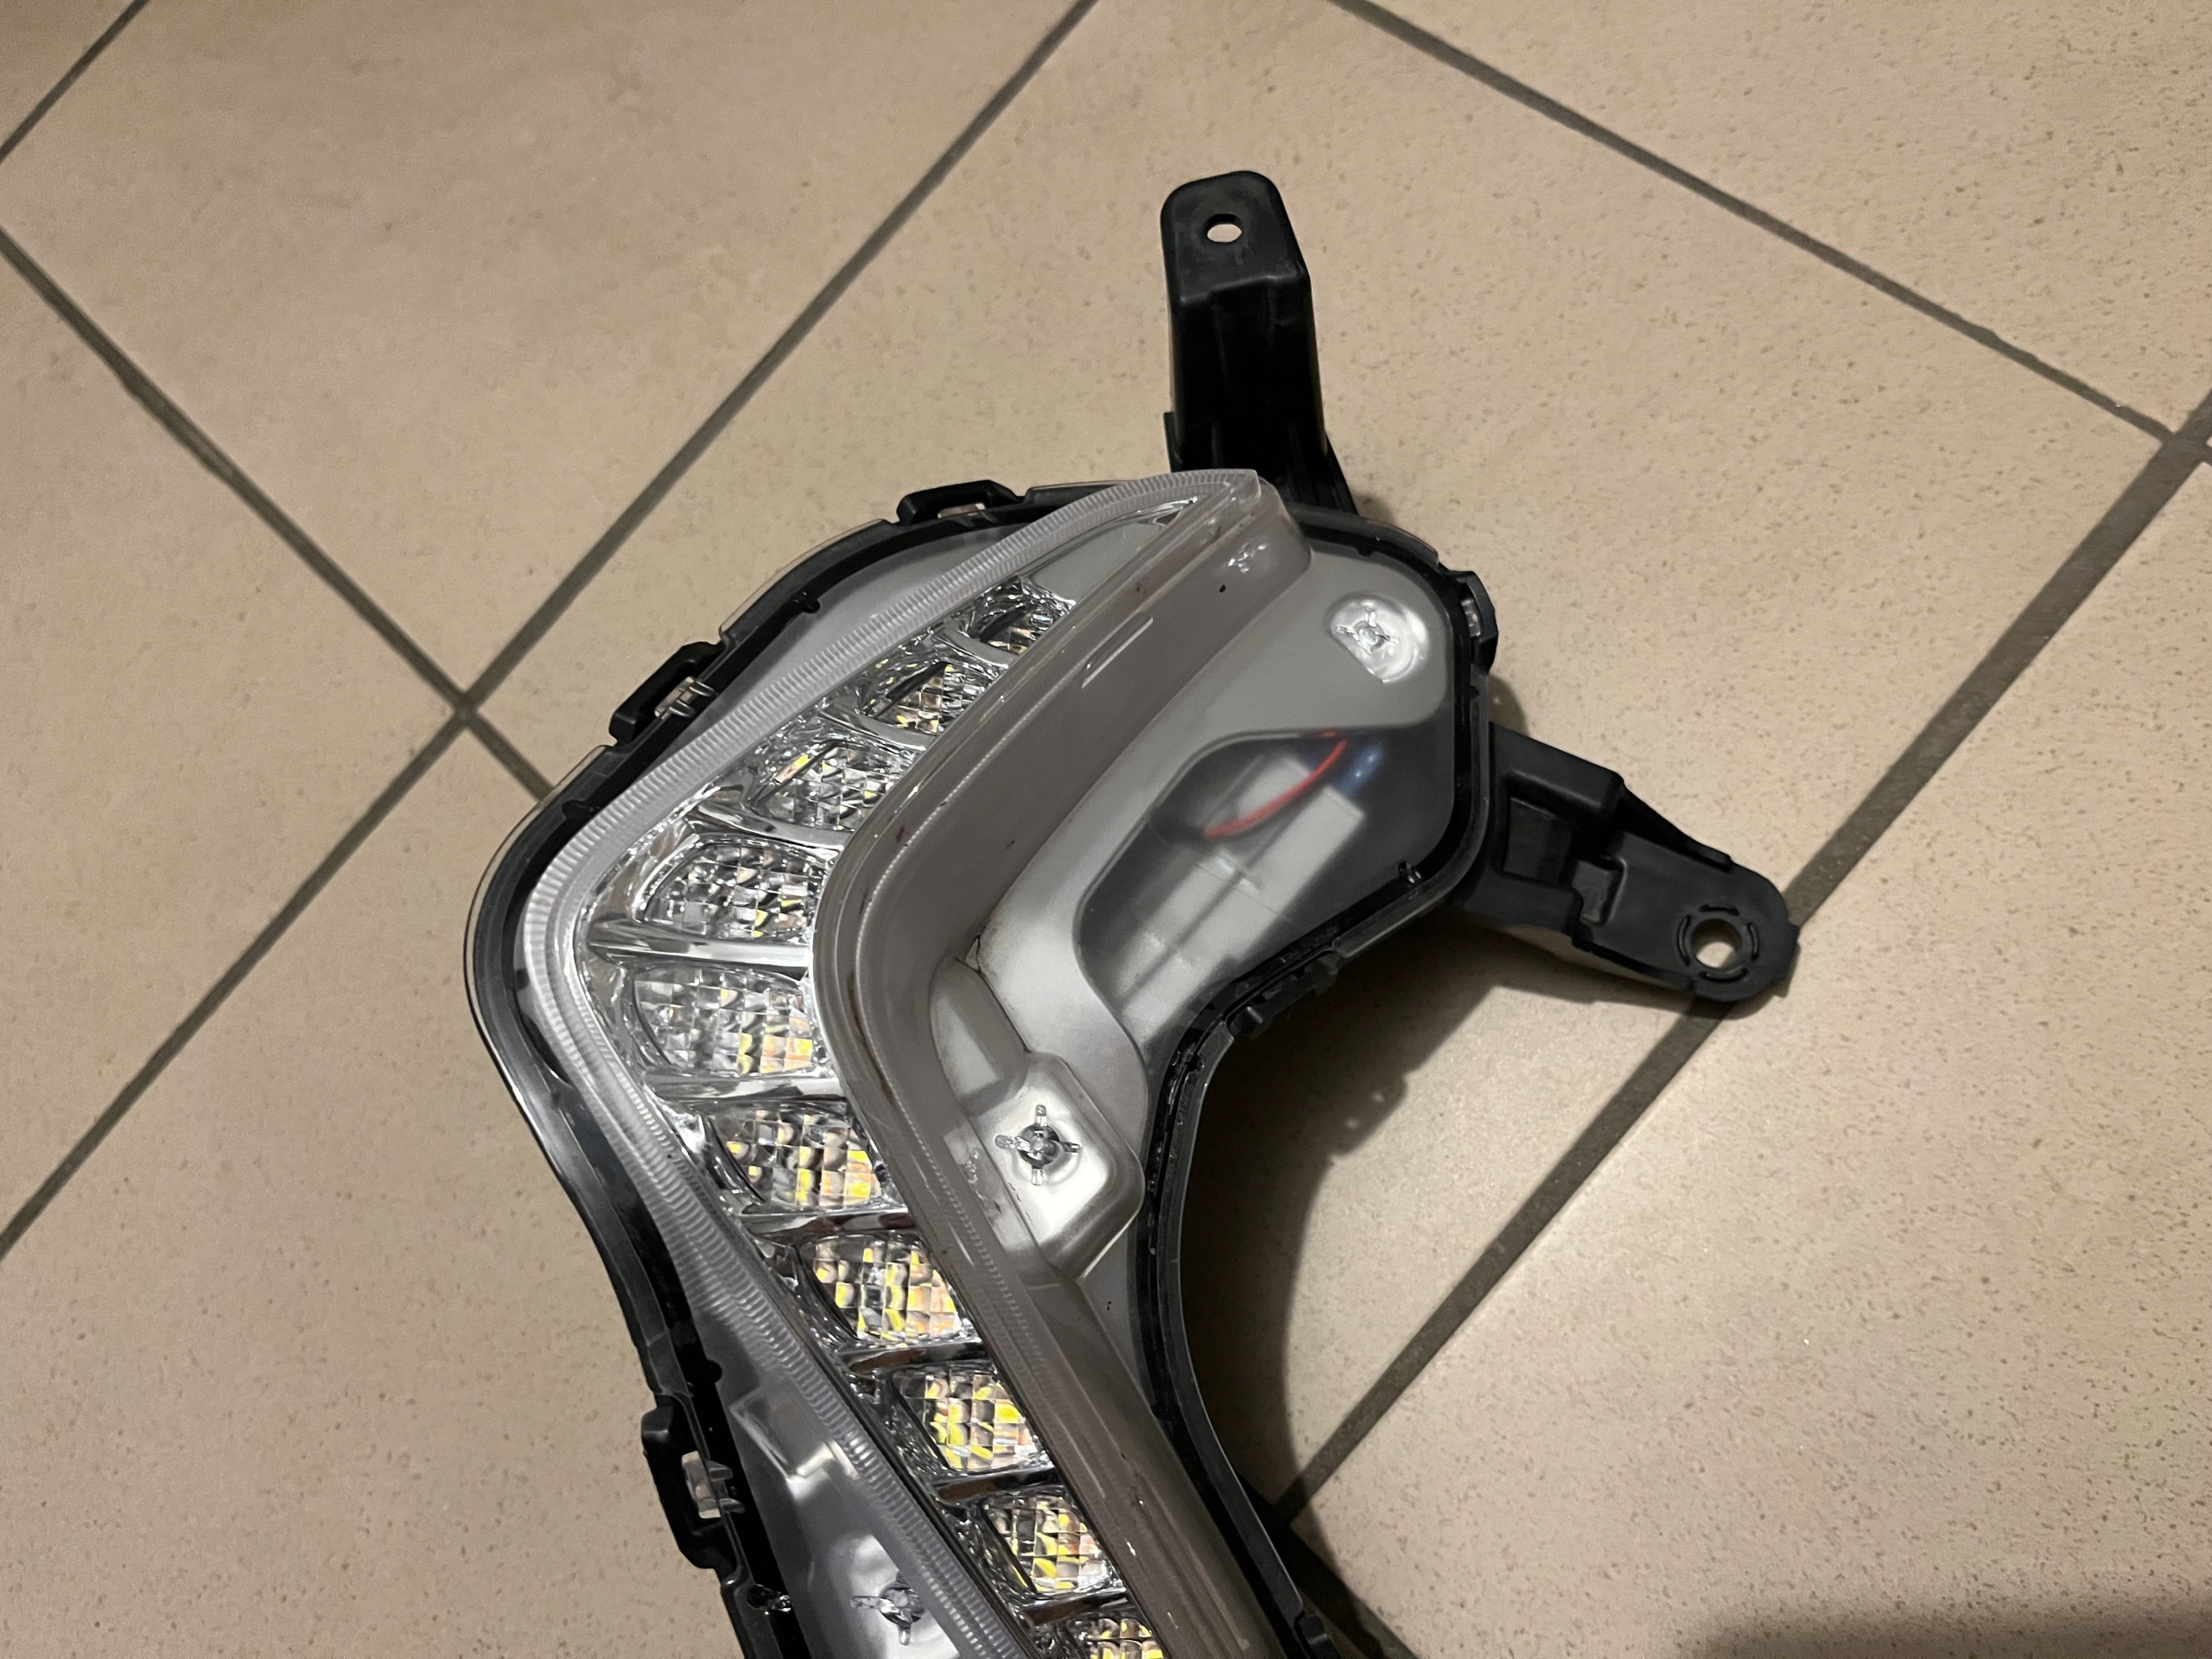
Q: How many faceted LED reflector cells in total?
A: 10